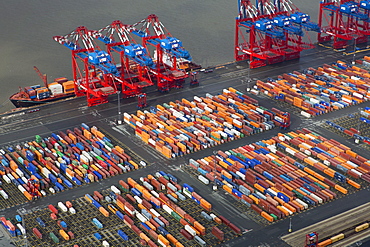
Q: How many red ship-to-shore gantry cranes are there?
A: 8